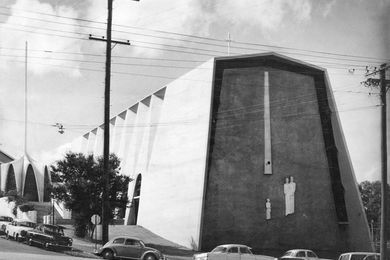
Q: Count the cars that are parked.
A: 7